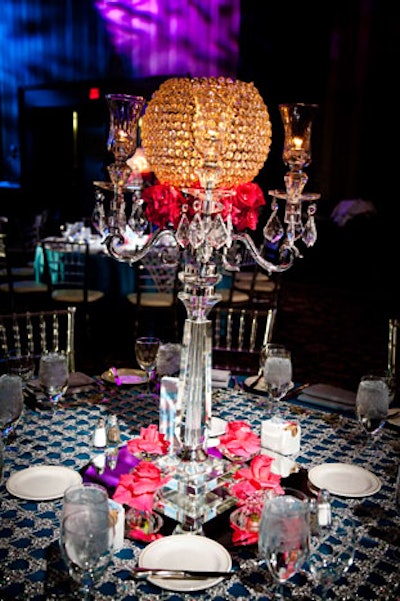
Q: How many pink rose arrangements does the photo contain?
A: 4